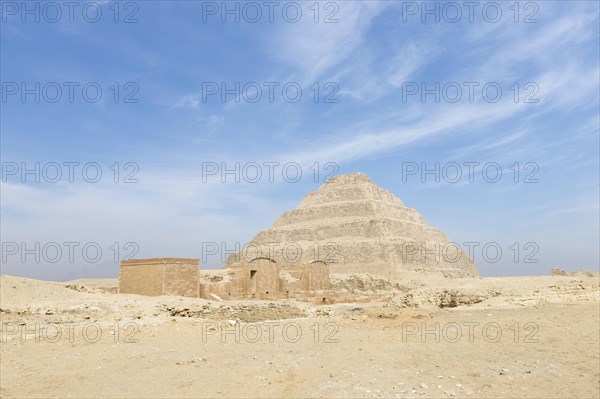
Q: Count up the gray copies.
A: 15